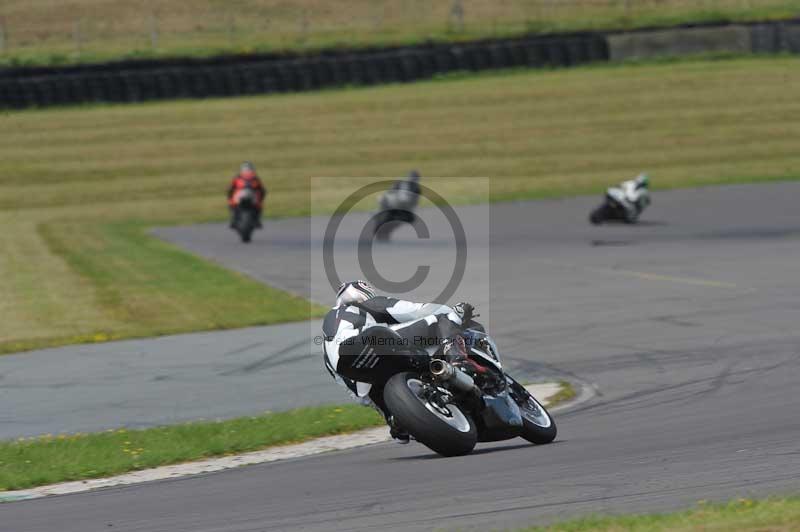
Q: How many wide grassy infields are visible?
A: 1